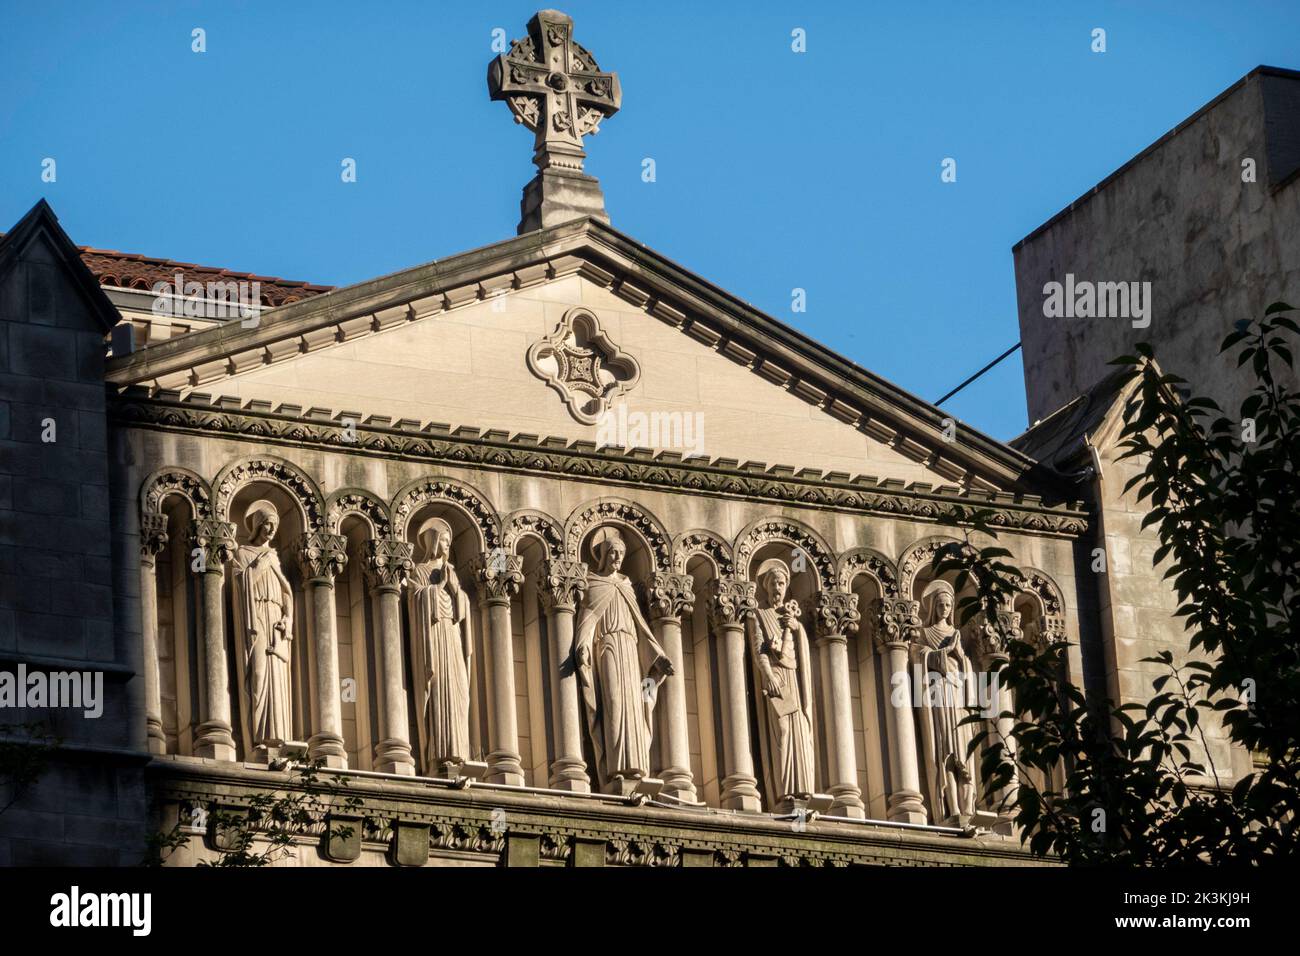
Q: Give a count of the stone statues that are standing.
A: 5